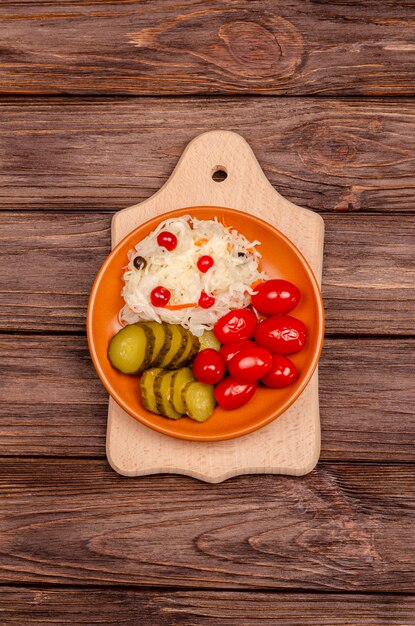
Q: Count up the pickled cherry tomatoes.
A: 8